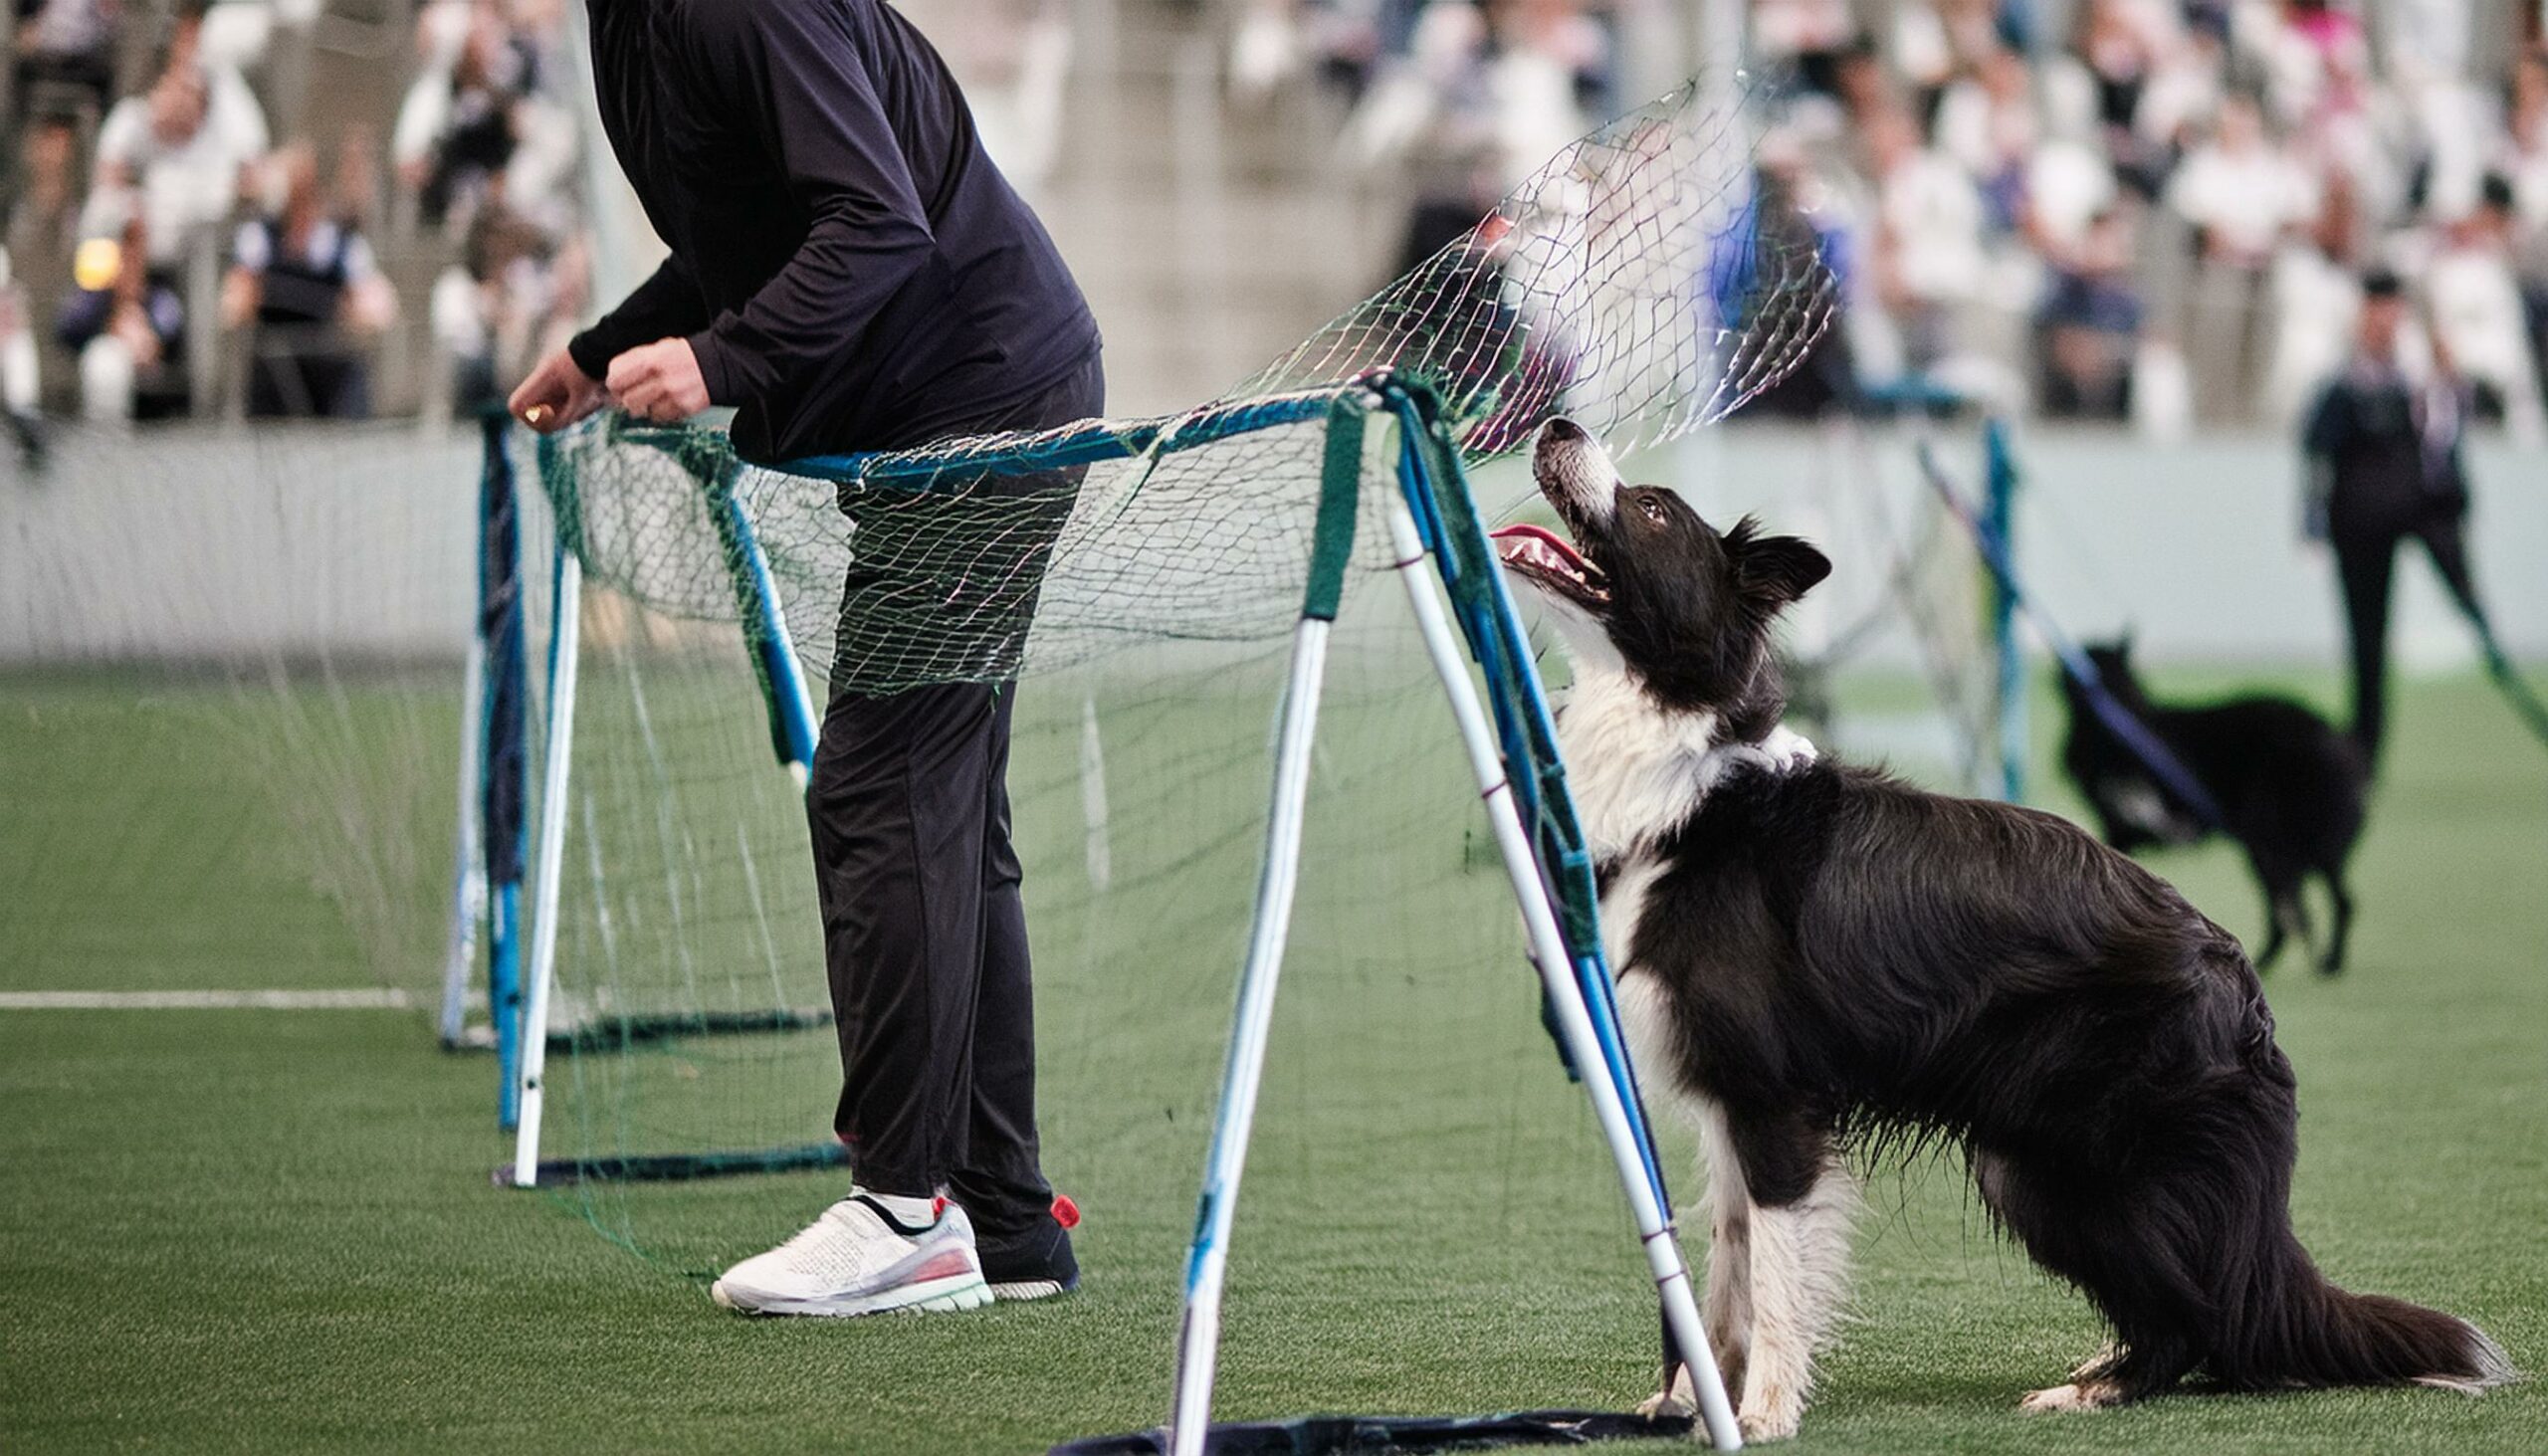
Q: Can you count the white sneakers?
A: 1